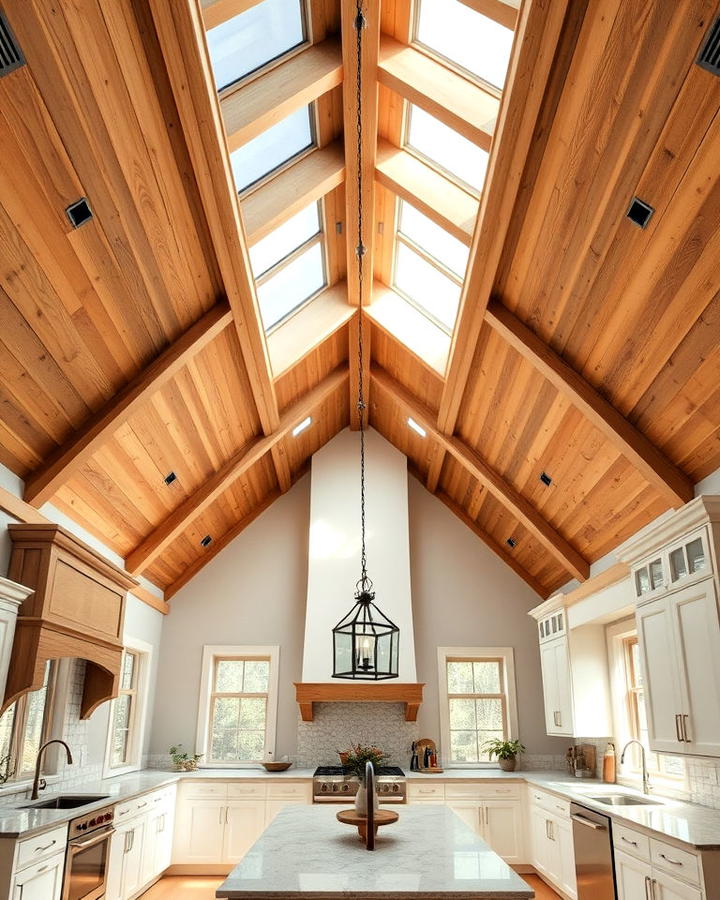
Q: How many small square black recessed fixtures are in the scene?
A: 6